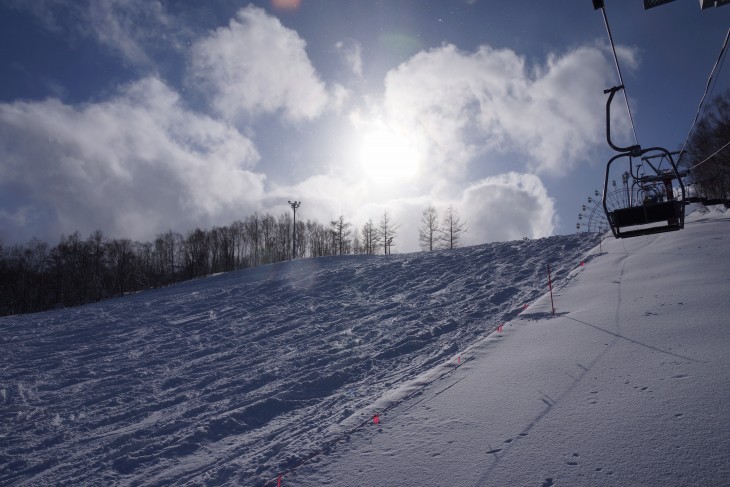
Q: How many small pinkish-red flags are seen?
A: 6